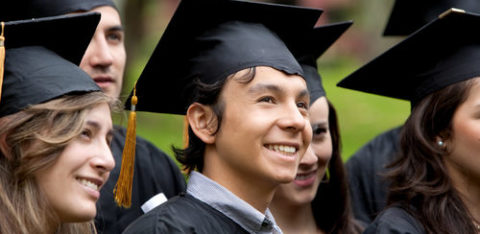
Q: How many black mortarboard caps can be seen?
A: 6